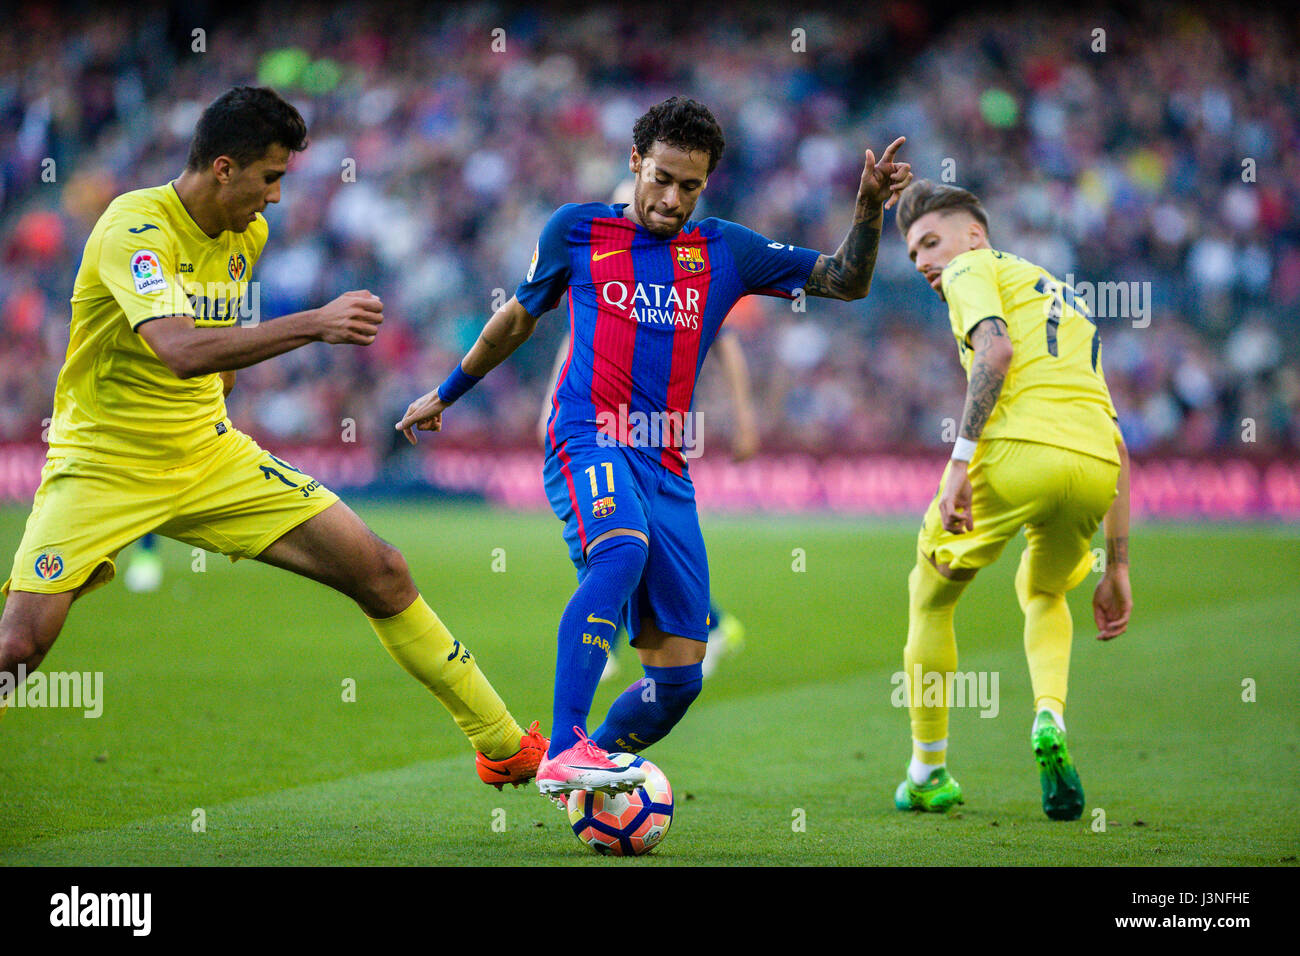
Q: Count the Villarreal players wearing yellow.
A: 2